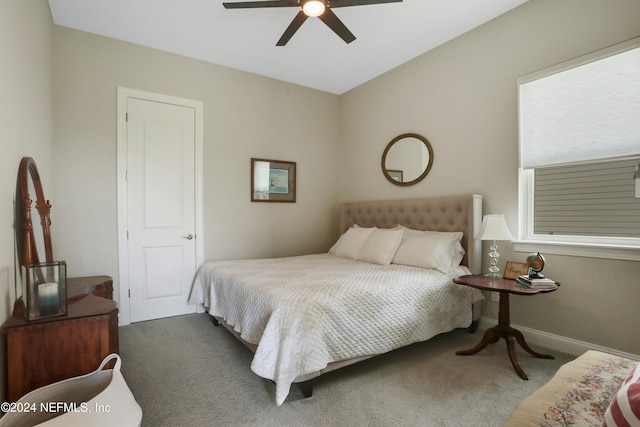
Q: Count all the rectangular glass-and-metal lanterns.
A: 1